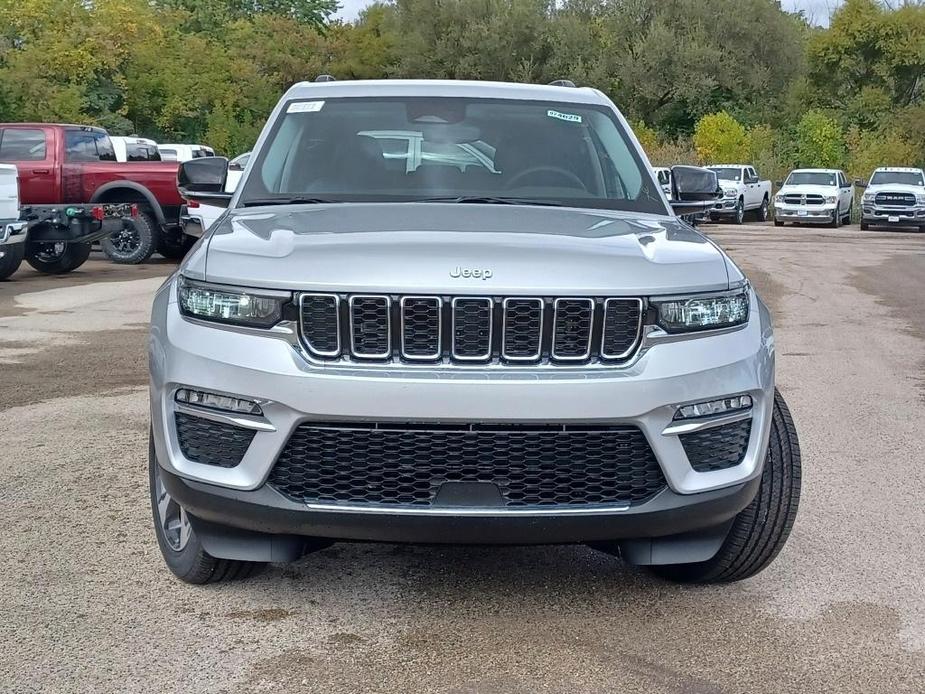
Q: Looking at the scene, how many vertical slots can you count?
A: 7